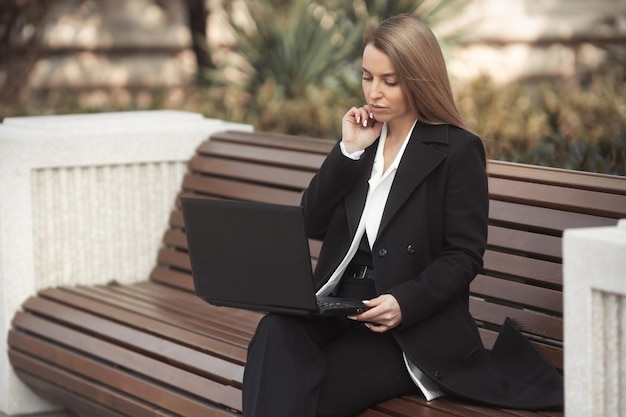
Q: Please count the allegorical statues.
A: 0